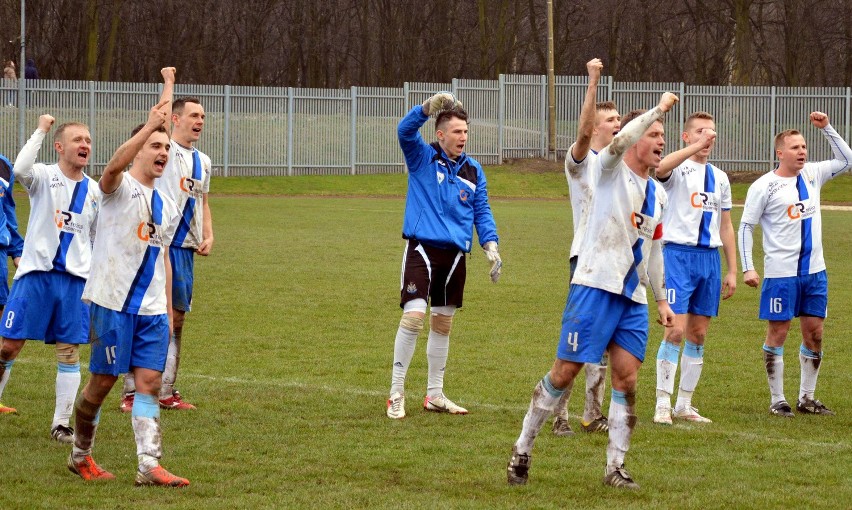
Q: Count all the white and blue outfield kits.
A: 7